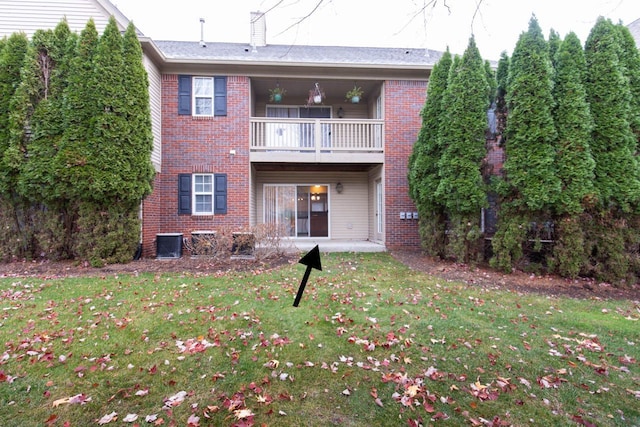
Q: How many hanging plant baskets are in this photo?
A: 3